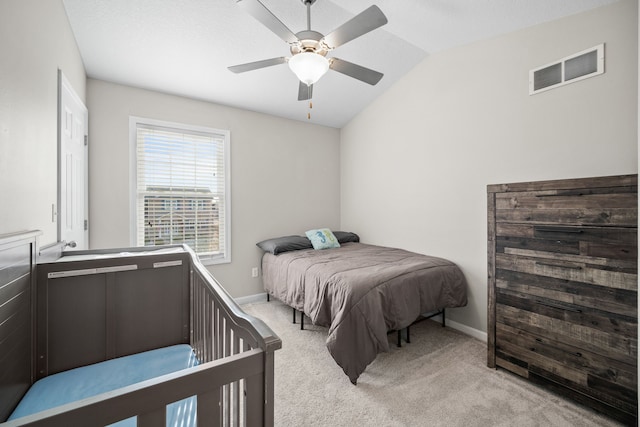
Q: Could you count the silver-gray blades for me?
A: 5